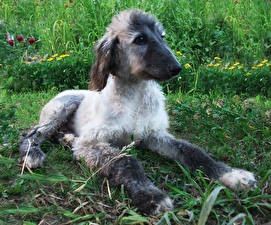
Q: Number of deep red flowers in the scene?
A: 3